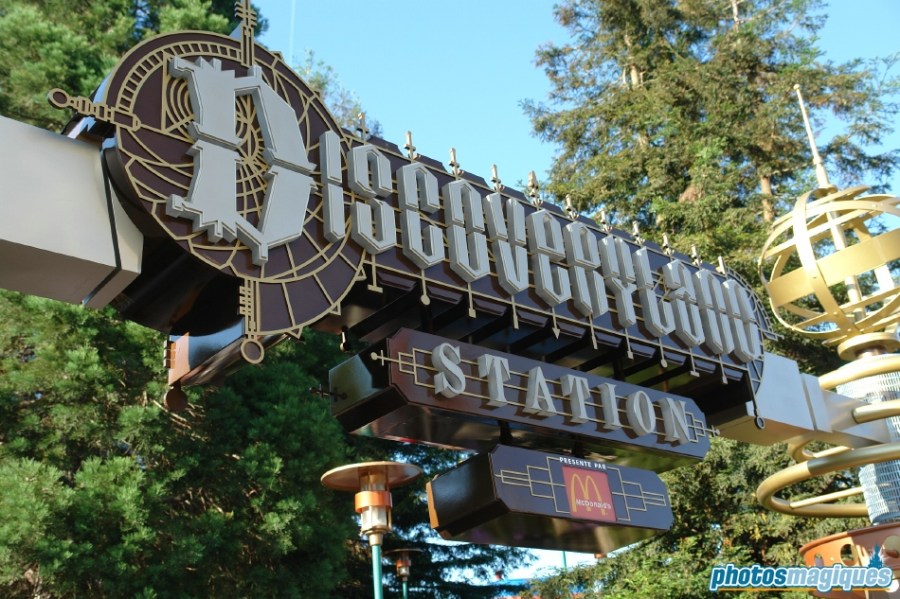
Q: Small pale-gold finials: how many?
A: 11